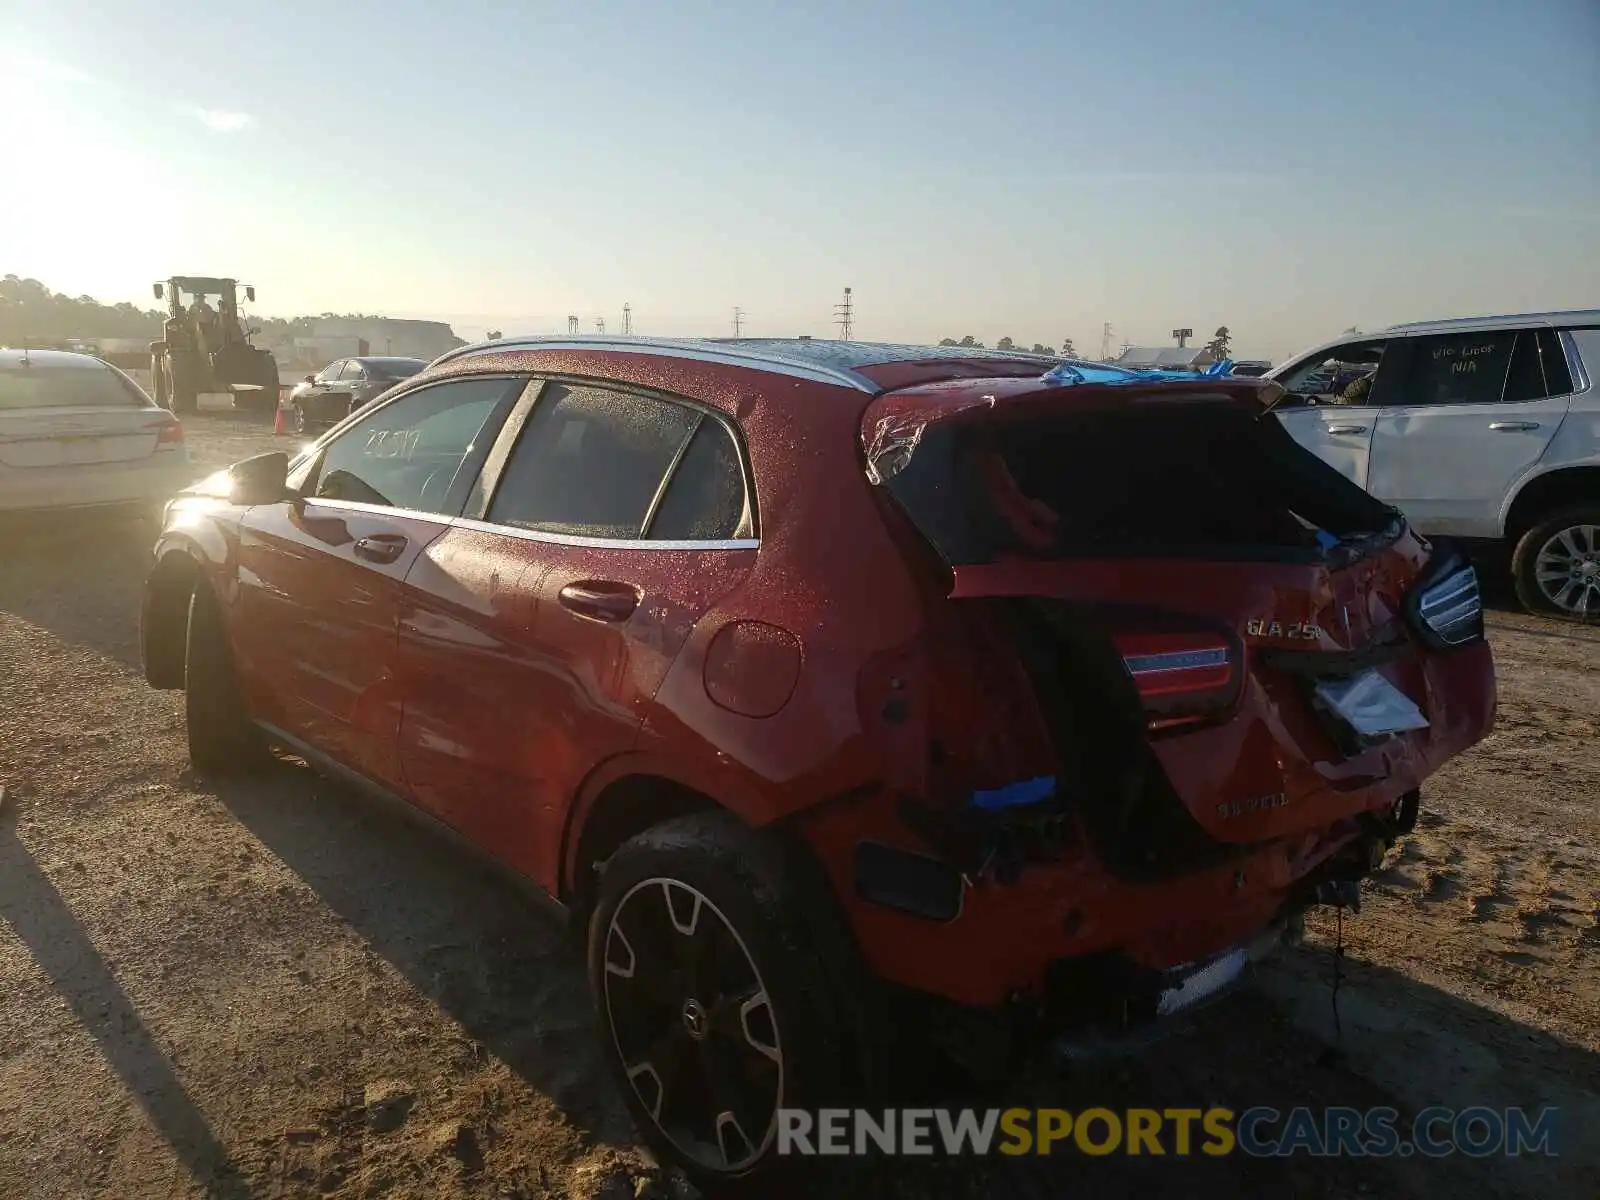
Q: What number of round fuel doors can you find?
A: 1